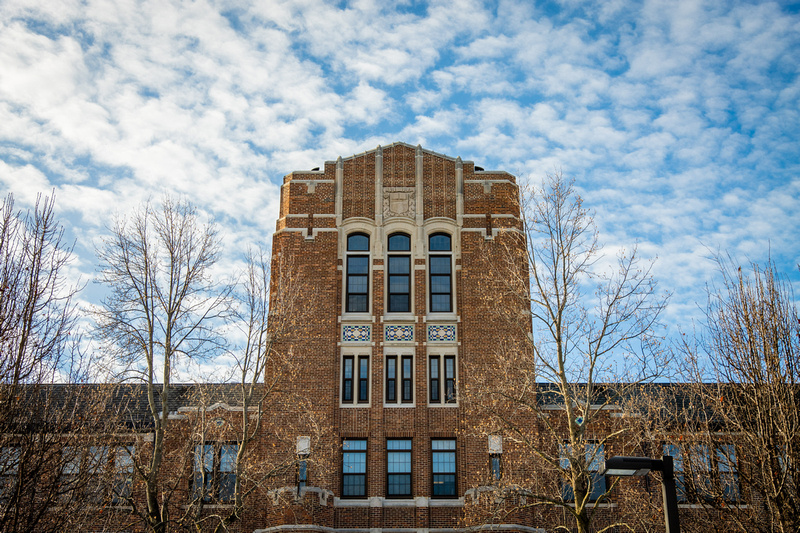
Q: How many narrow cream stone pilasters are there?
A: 4